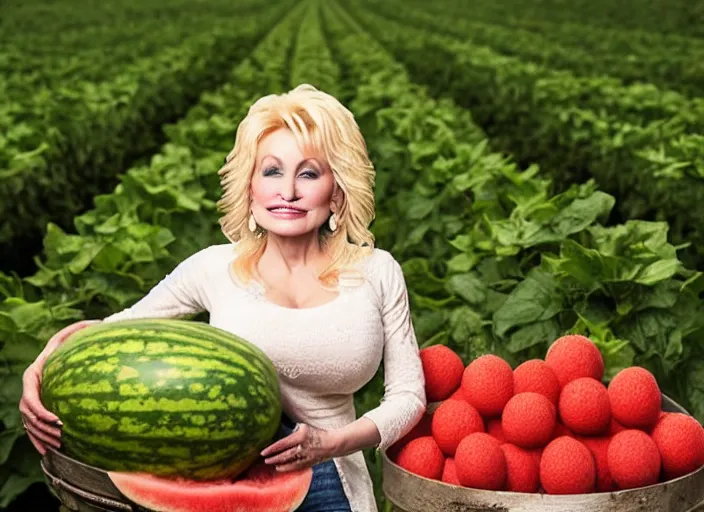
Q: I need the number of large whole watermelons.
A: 1